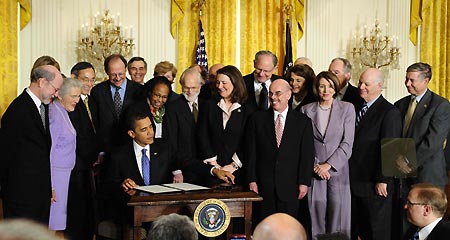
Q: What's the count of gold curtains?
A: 4